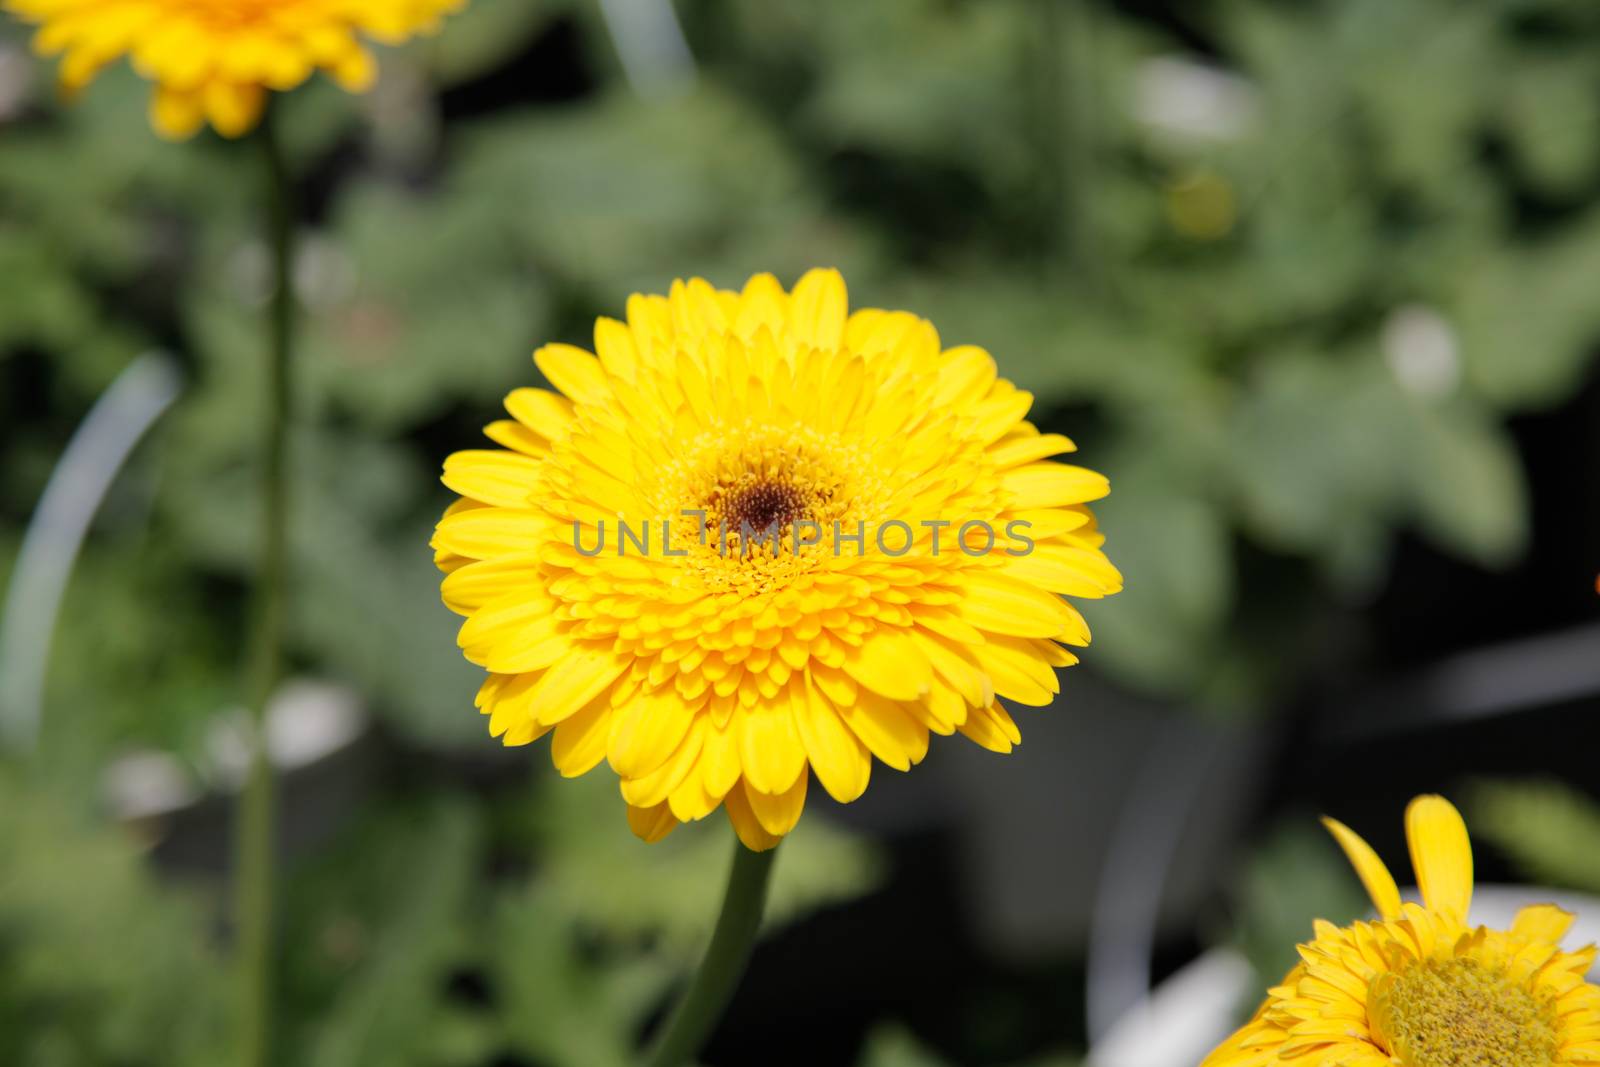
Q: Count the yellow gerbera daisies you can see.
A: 3